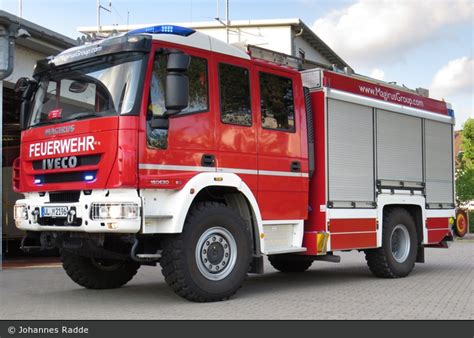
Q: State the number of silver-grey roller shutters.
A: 3